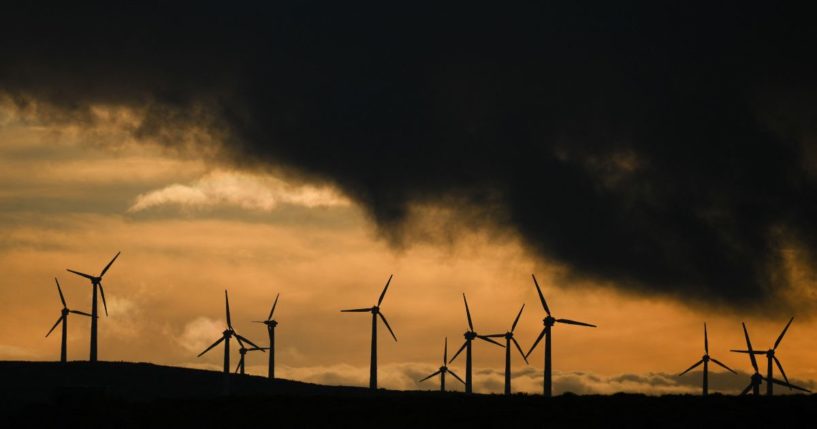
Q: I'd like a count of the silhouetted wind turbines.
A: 13